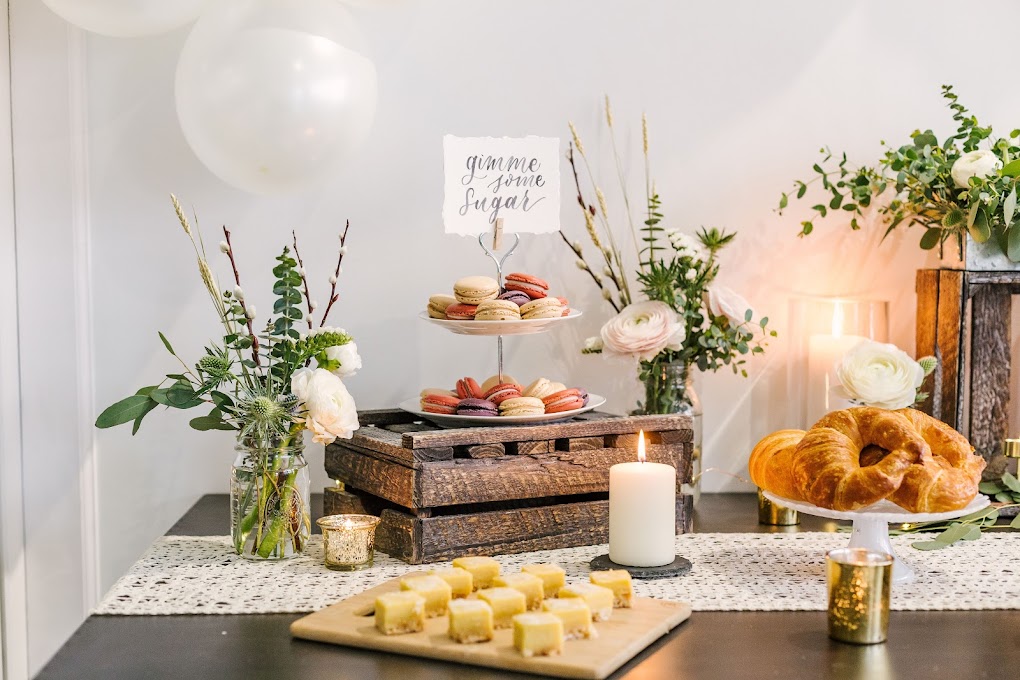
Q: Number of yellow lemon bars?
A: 12